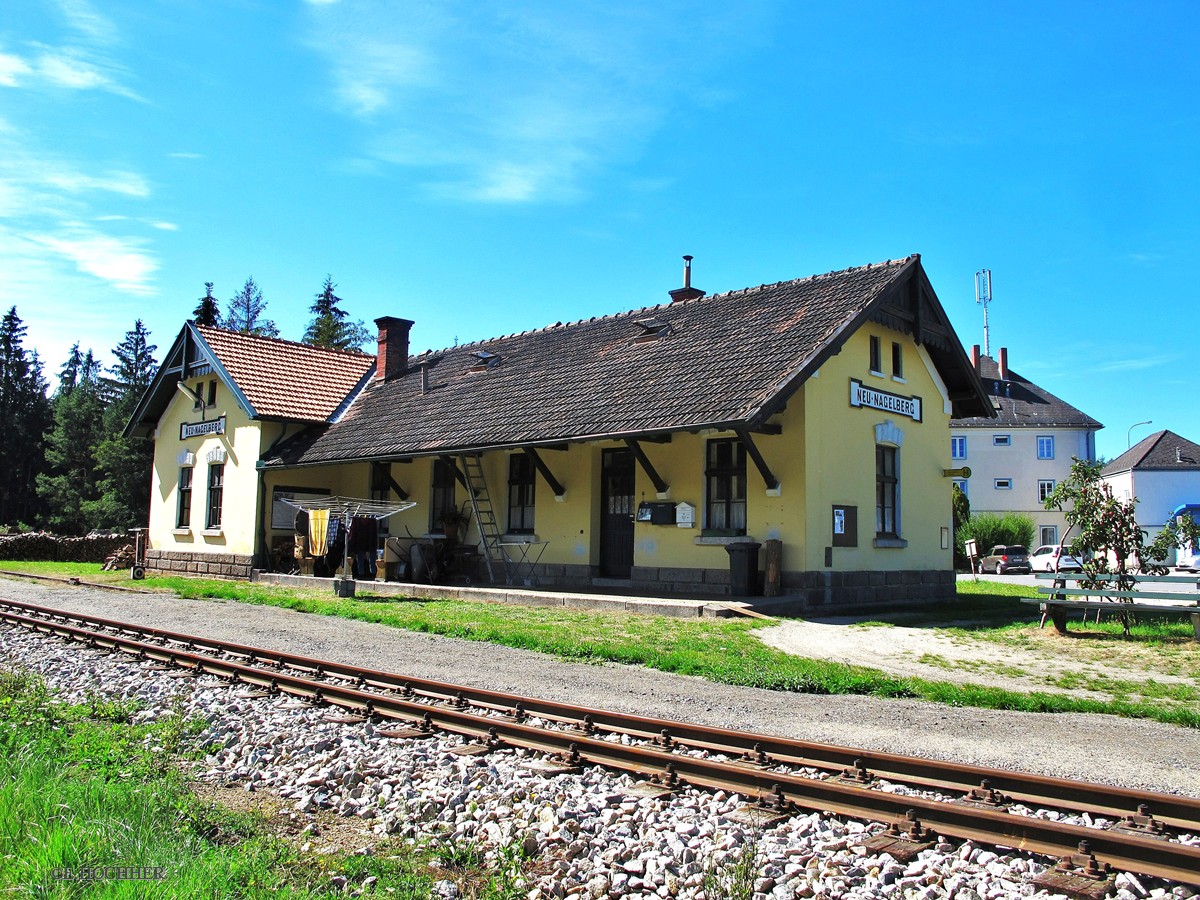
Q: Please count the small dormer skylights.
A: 2